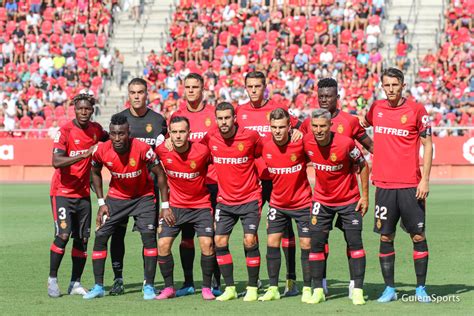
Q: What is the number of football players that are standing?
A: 11